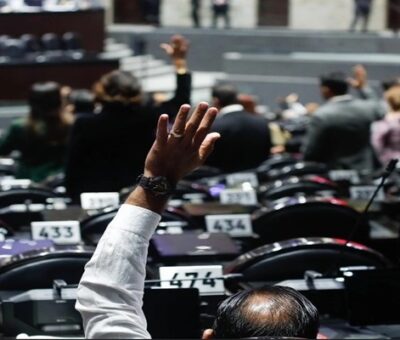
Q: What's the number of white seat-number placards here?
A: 8